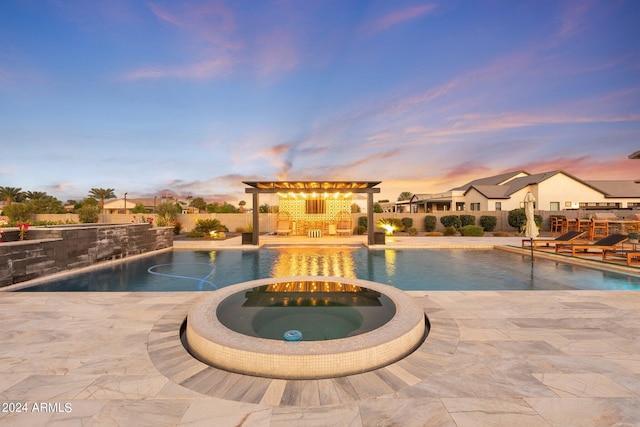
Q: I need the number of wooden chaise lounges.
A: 3